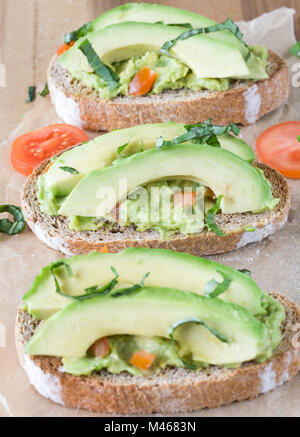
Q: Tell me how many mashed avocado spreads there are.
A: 3